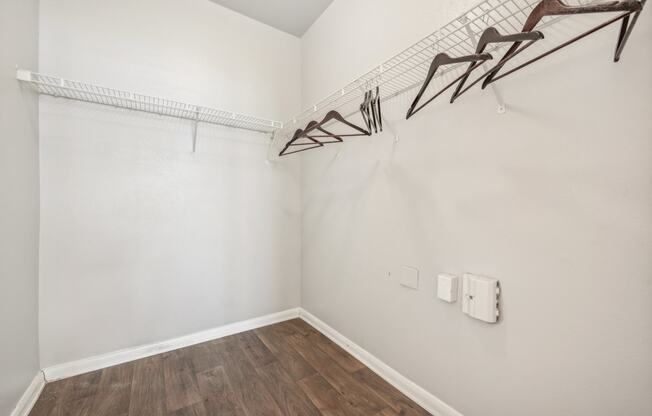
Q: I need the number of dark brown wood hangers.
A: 10